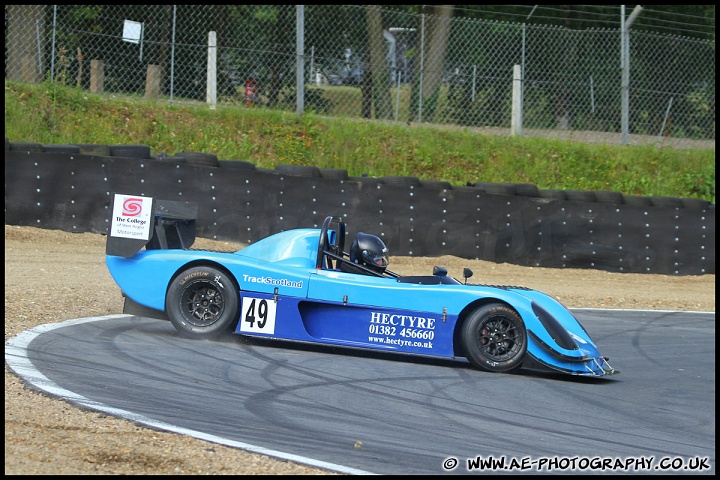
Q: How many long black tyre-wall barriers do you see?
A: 1